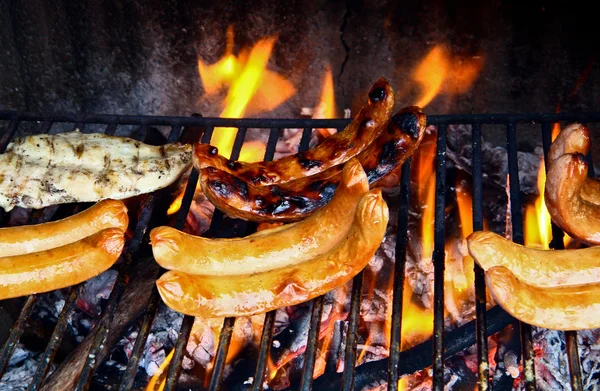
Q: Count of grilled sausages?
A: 10